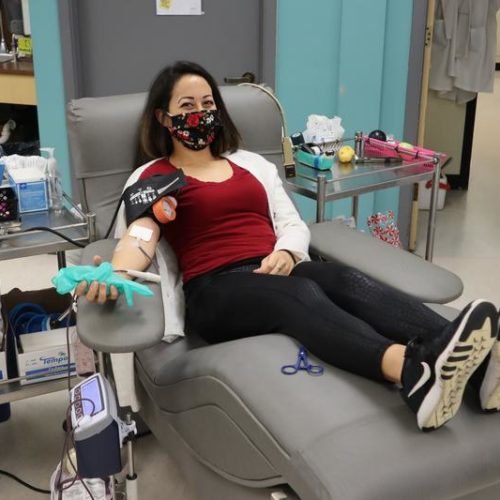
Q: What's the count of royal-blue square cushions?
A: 0